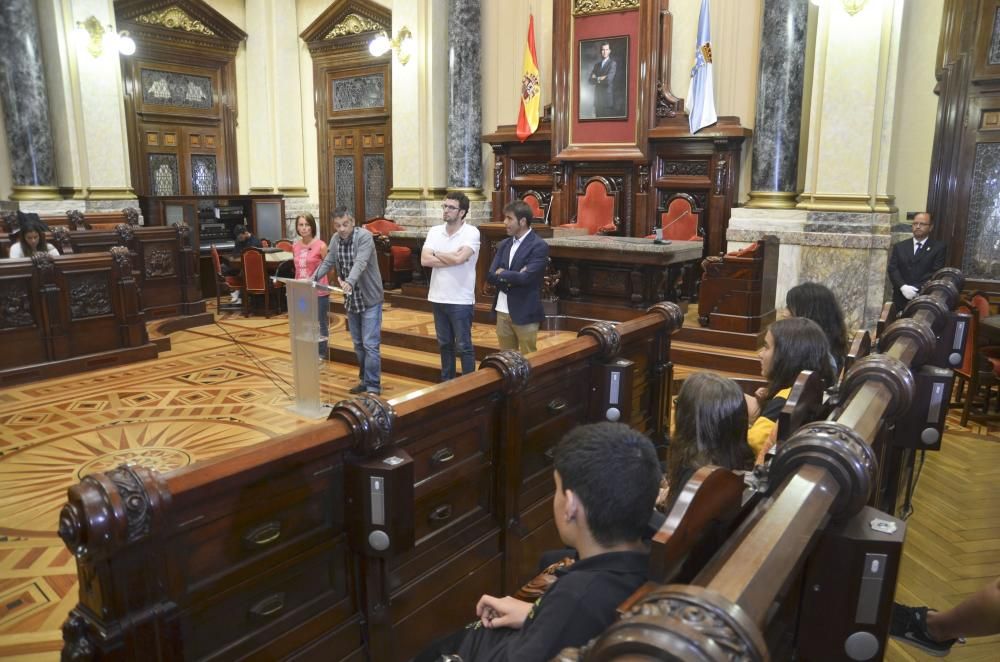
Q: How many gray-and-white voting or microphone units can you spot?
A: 5